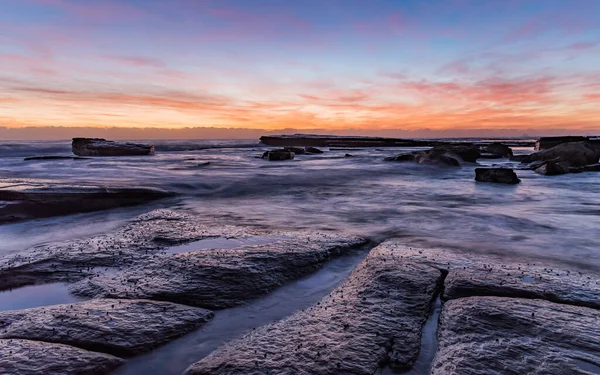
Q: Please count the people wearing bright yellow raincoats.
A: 0